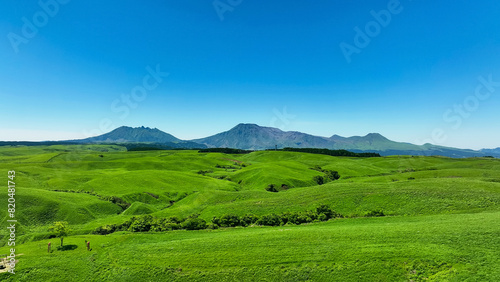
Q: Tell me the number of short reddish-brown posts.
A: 2